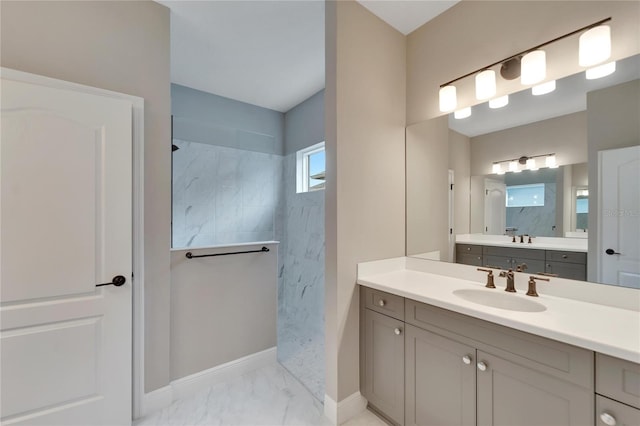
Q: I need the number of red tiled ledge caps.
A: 0